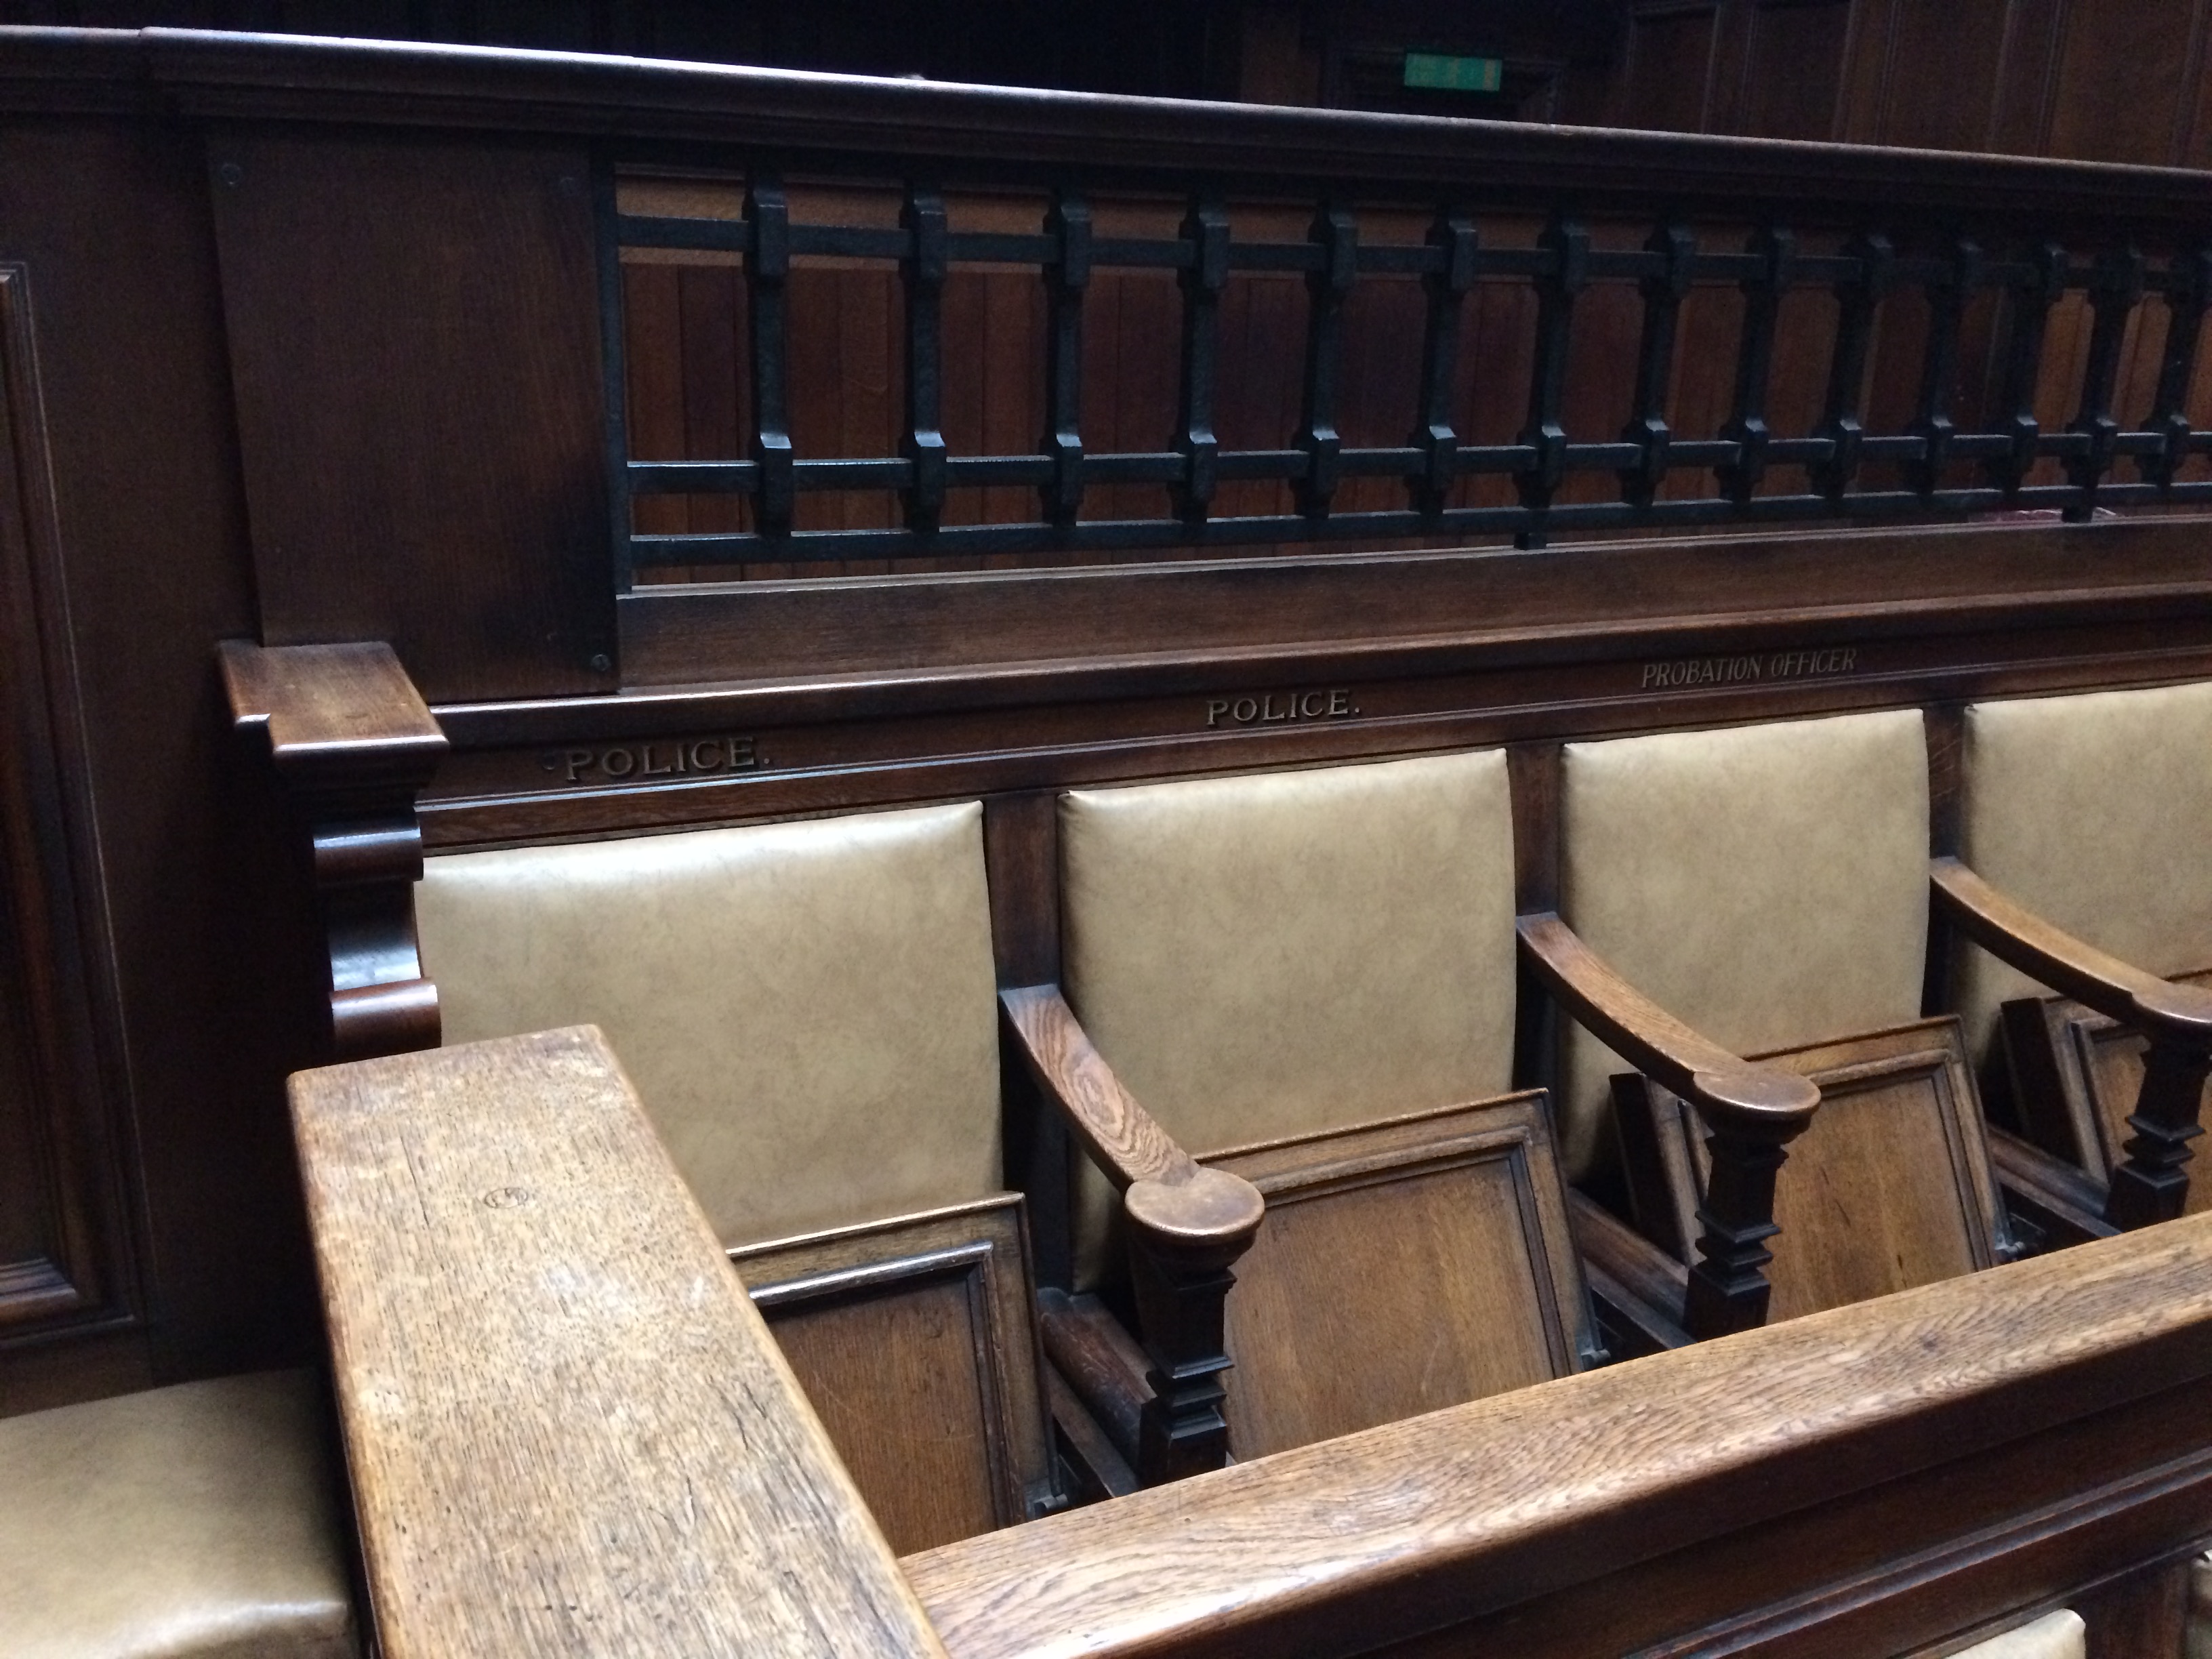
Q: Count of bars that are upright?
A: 14